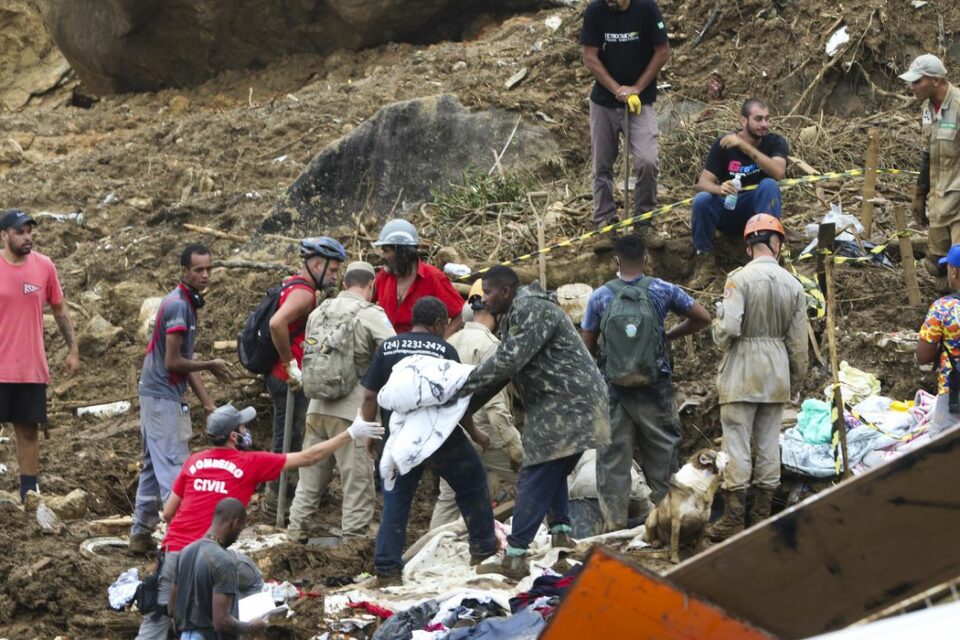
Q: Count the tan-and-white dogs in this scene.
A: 1